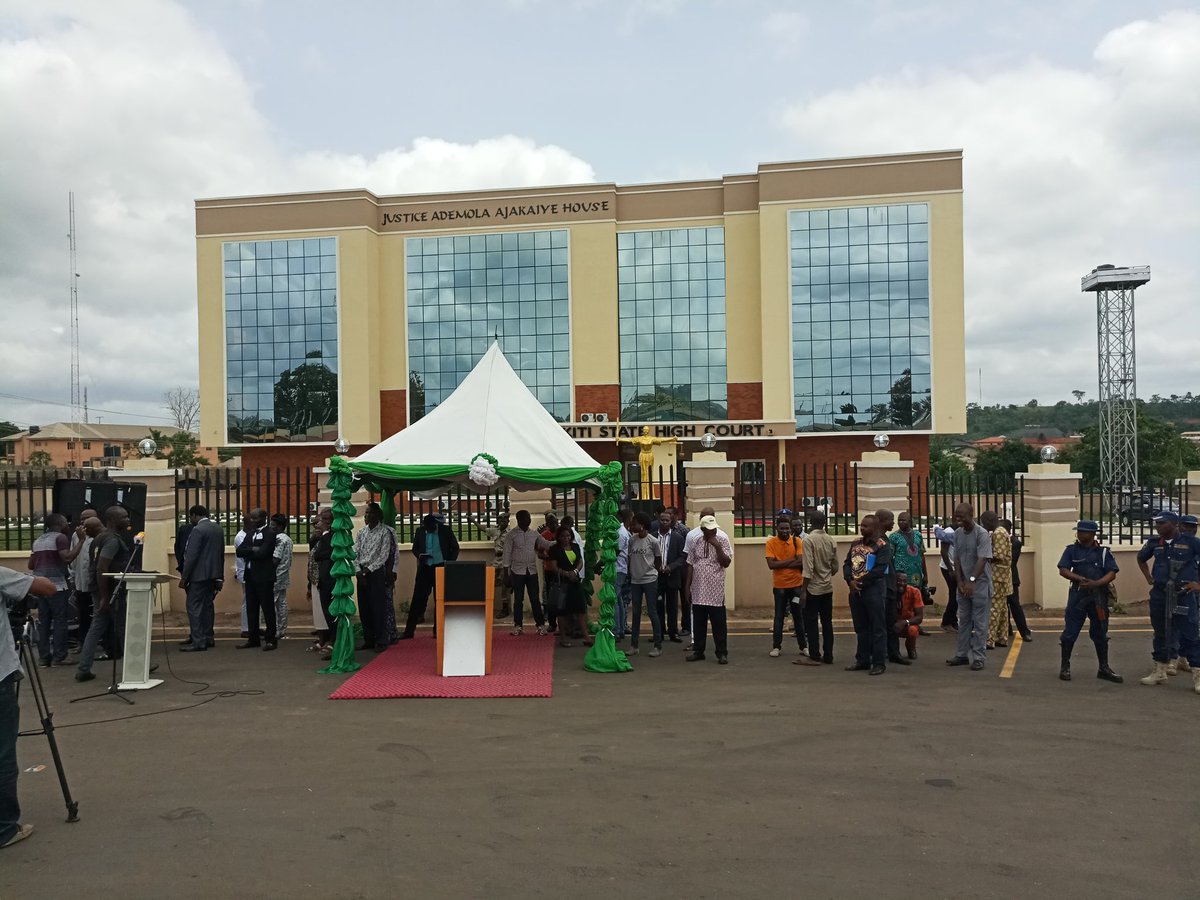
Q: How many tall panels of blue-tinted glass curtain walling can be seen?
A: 4